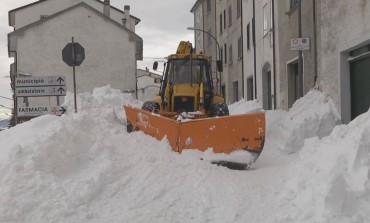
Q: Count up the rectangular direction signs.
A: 3